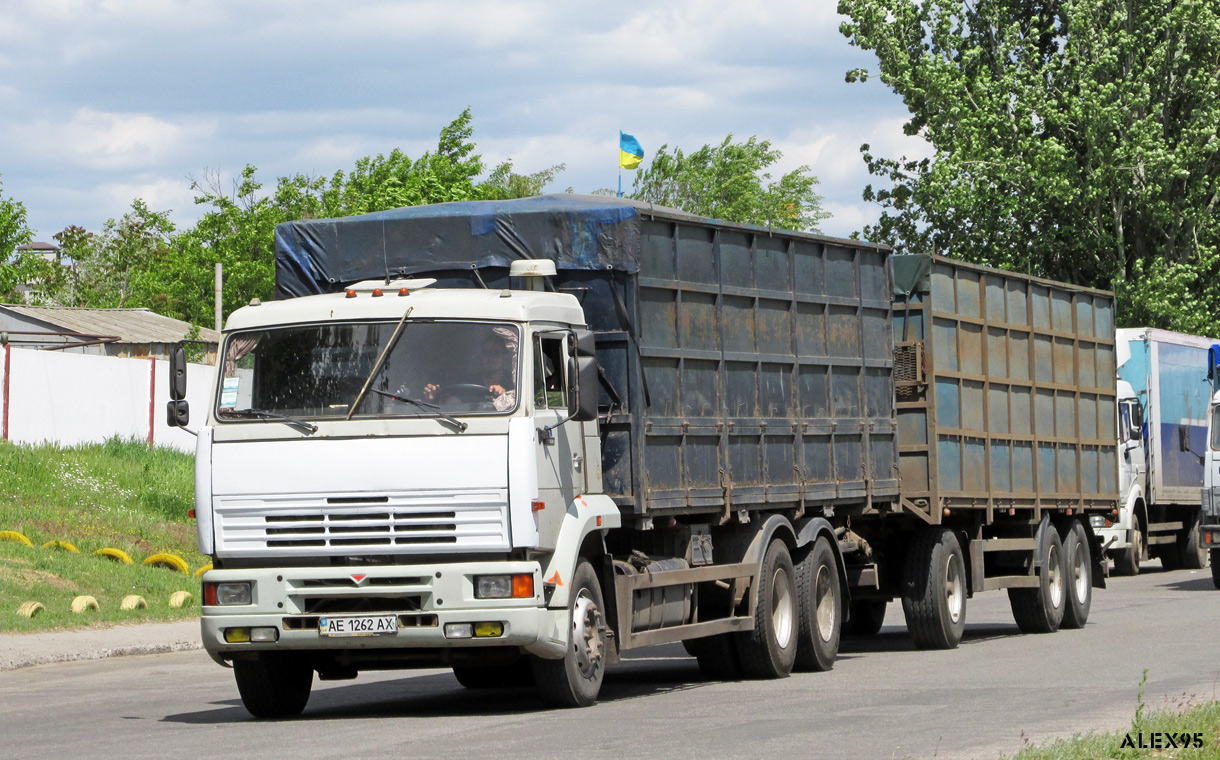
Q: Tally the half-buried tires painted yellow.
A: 9